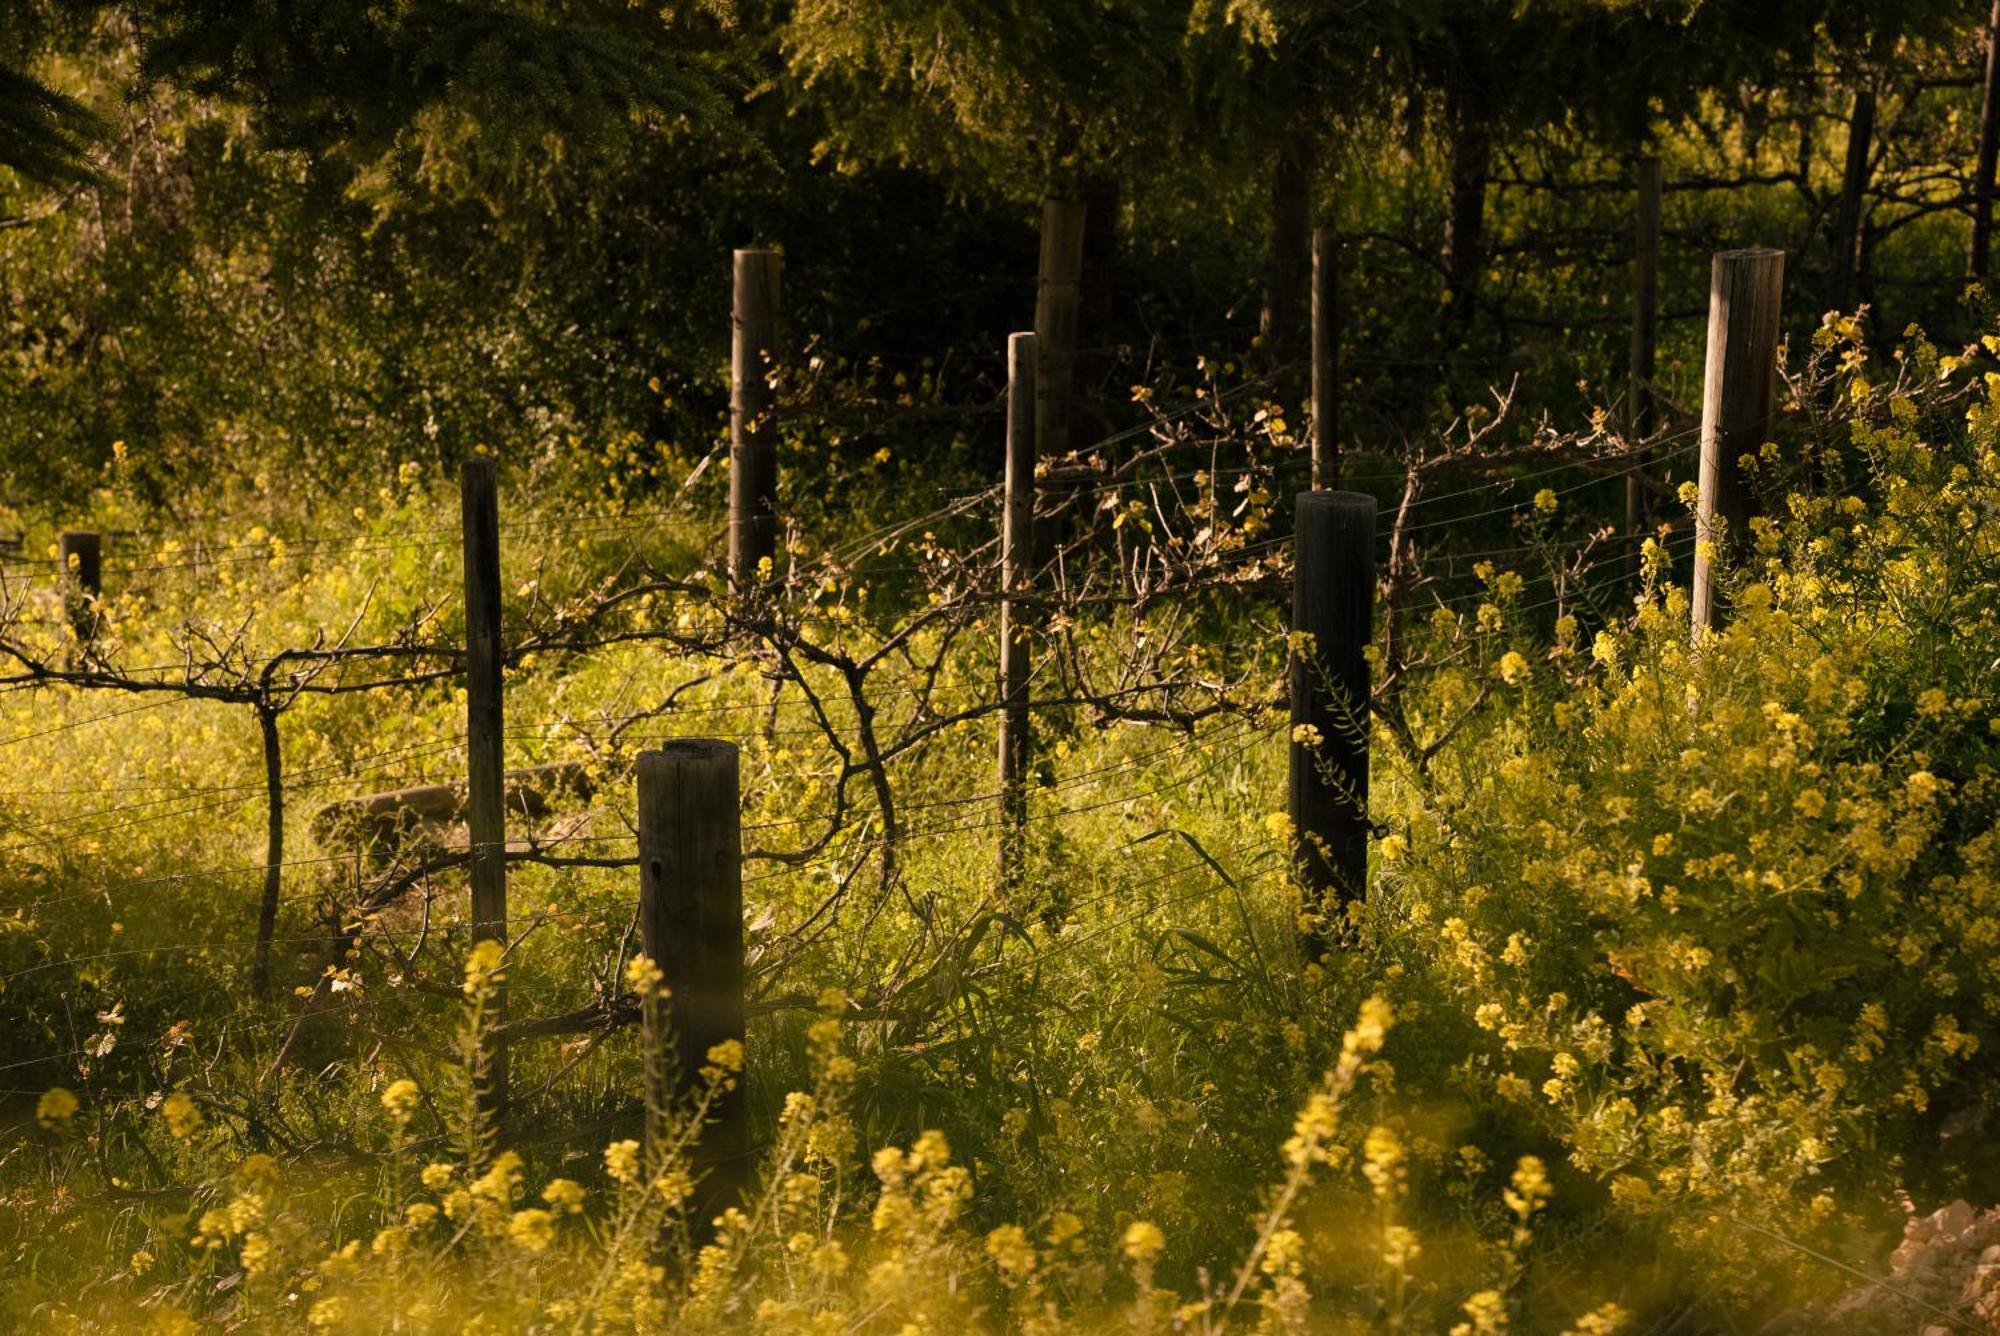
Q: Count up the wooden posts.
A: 12